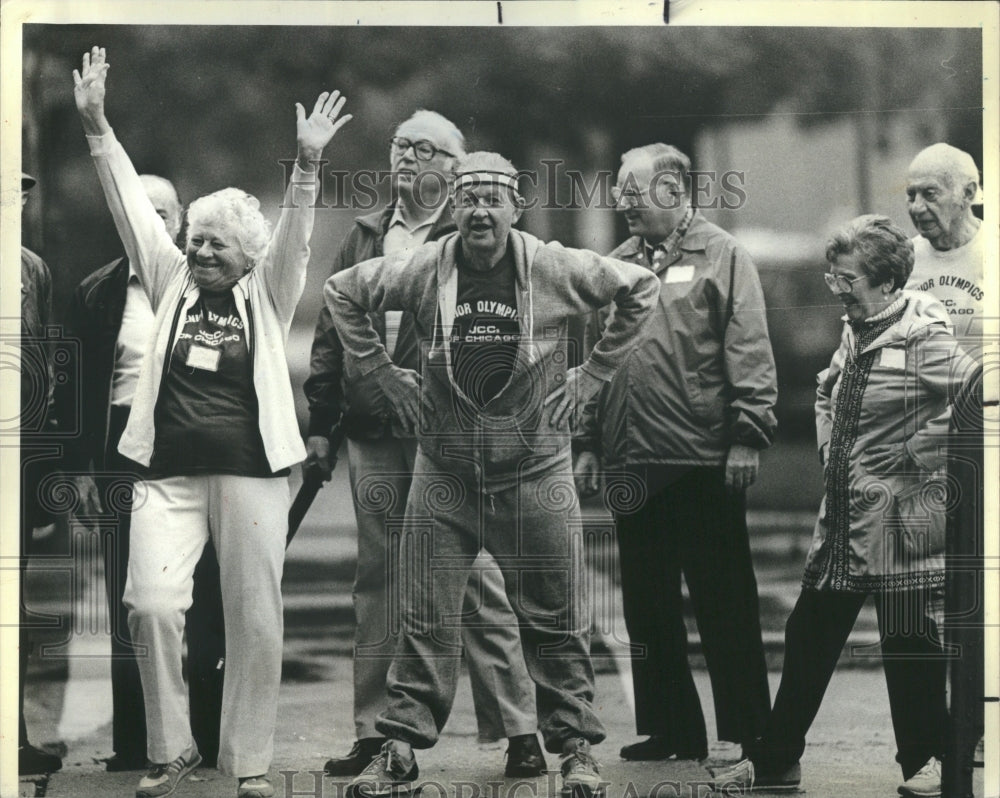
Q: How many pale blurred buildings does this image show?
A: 1